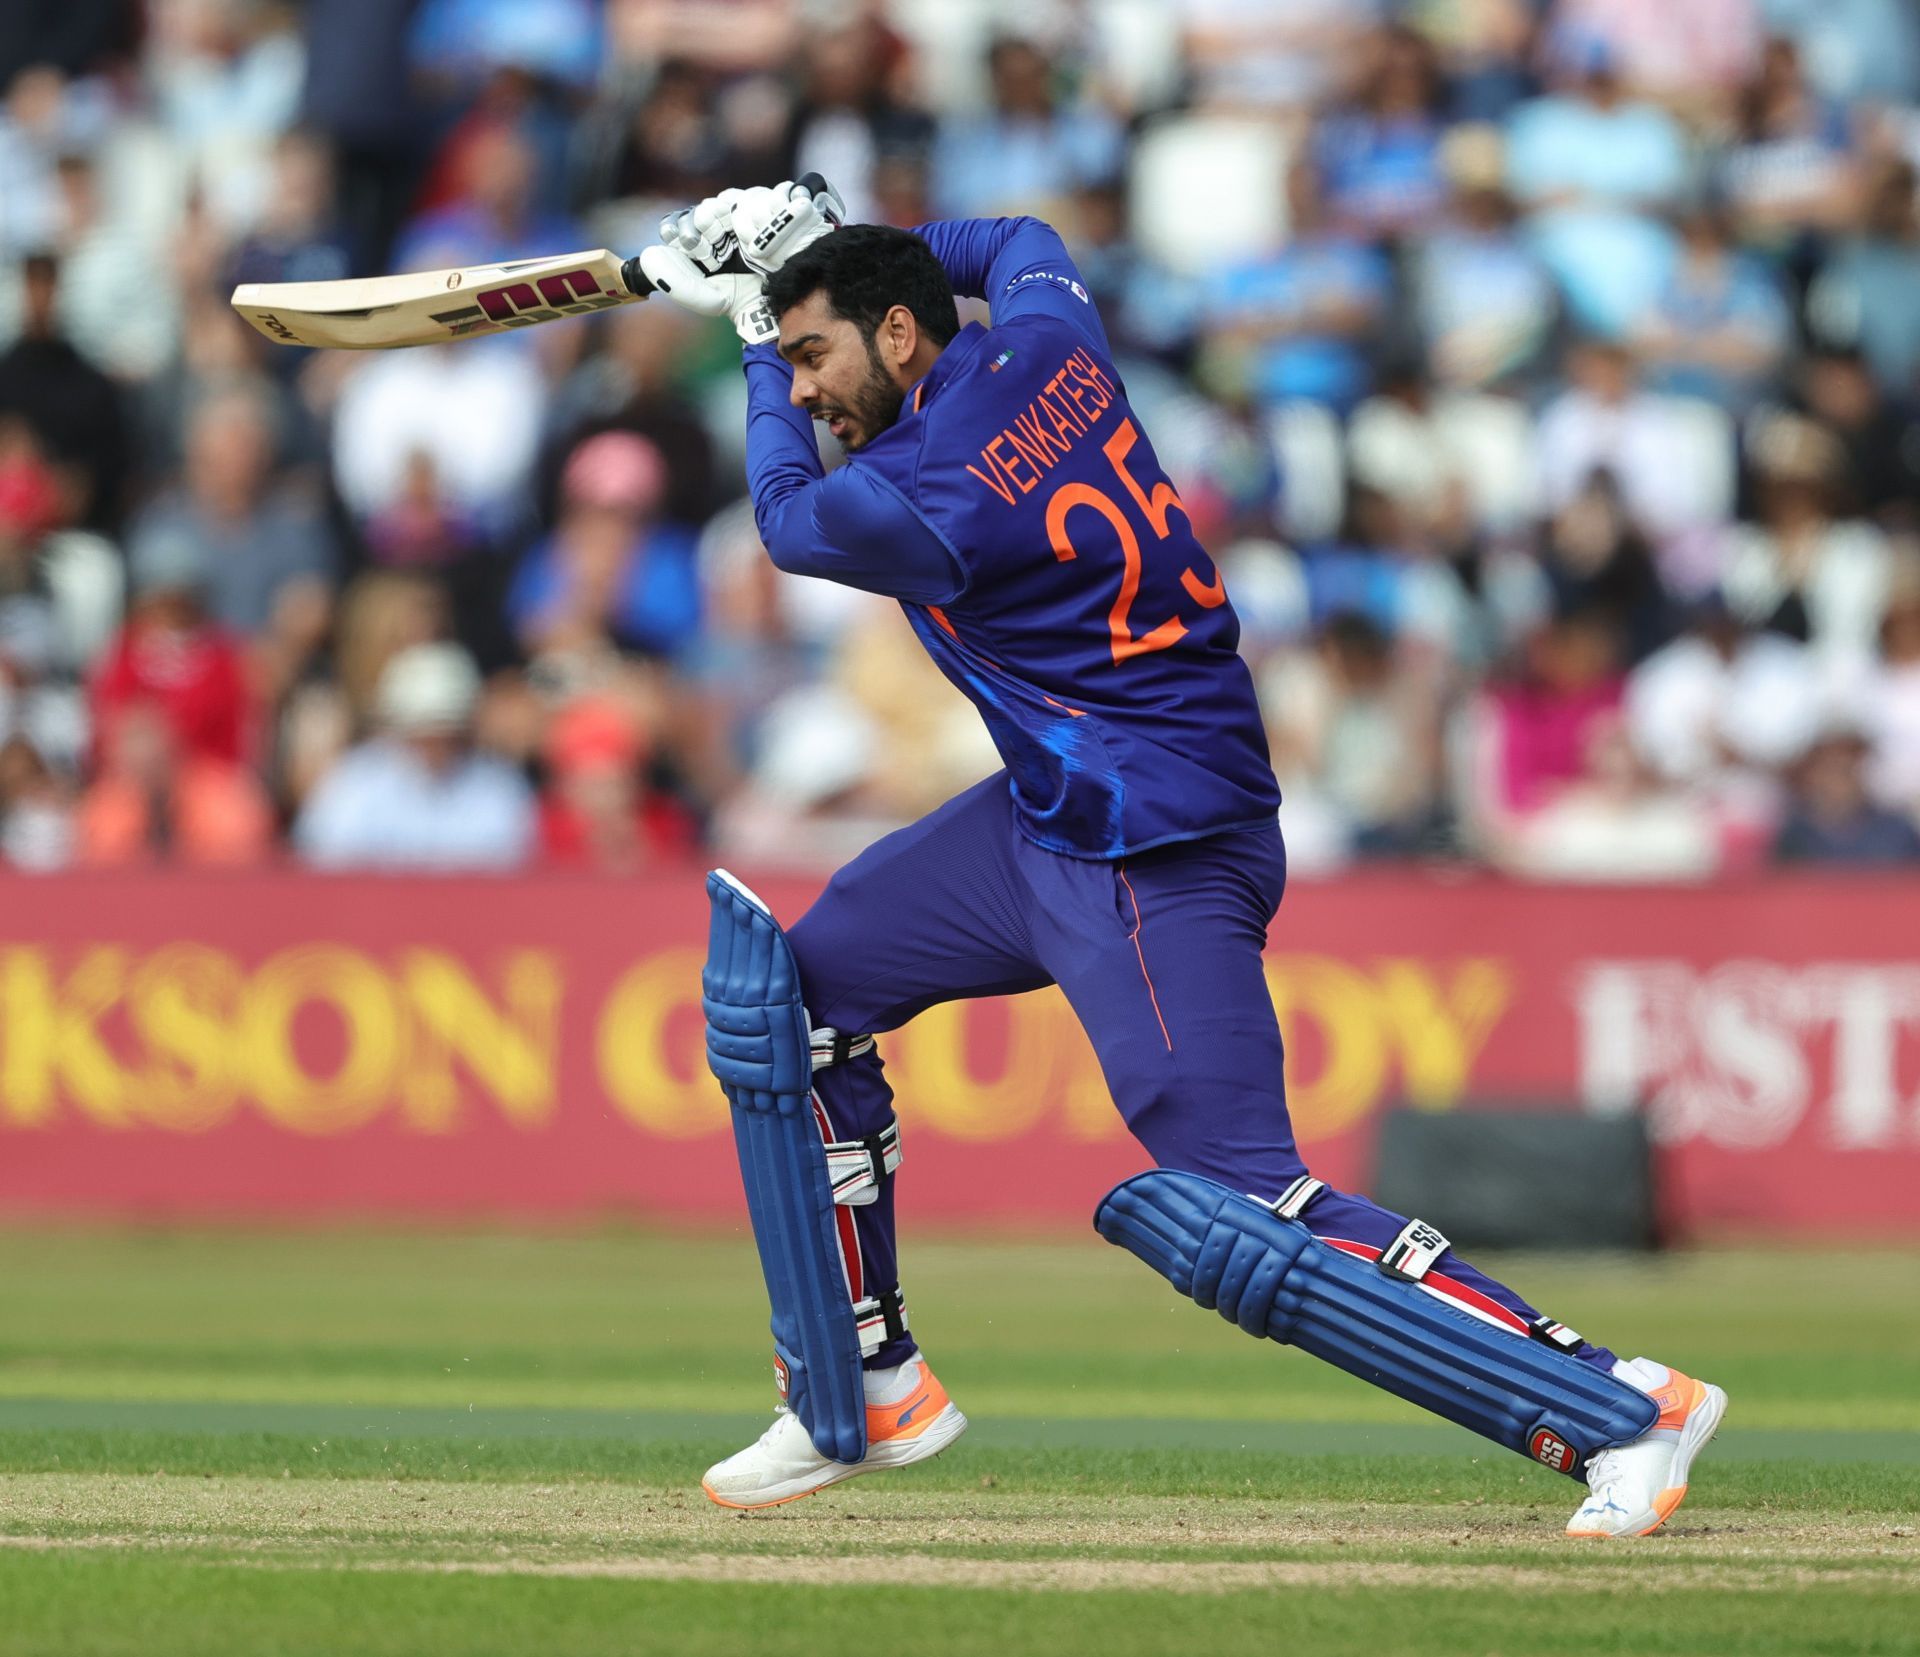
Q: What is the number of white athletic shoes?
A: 2